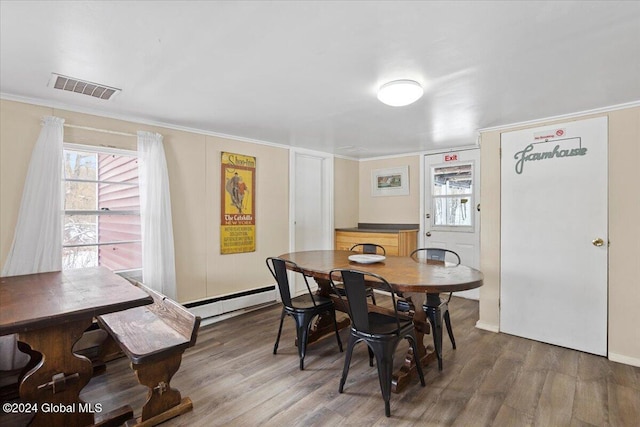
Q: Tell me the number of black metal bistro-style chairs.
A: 4